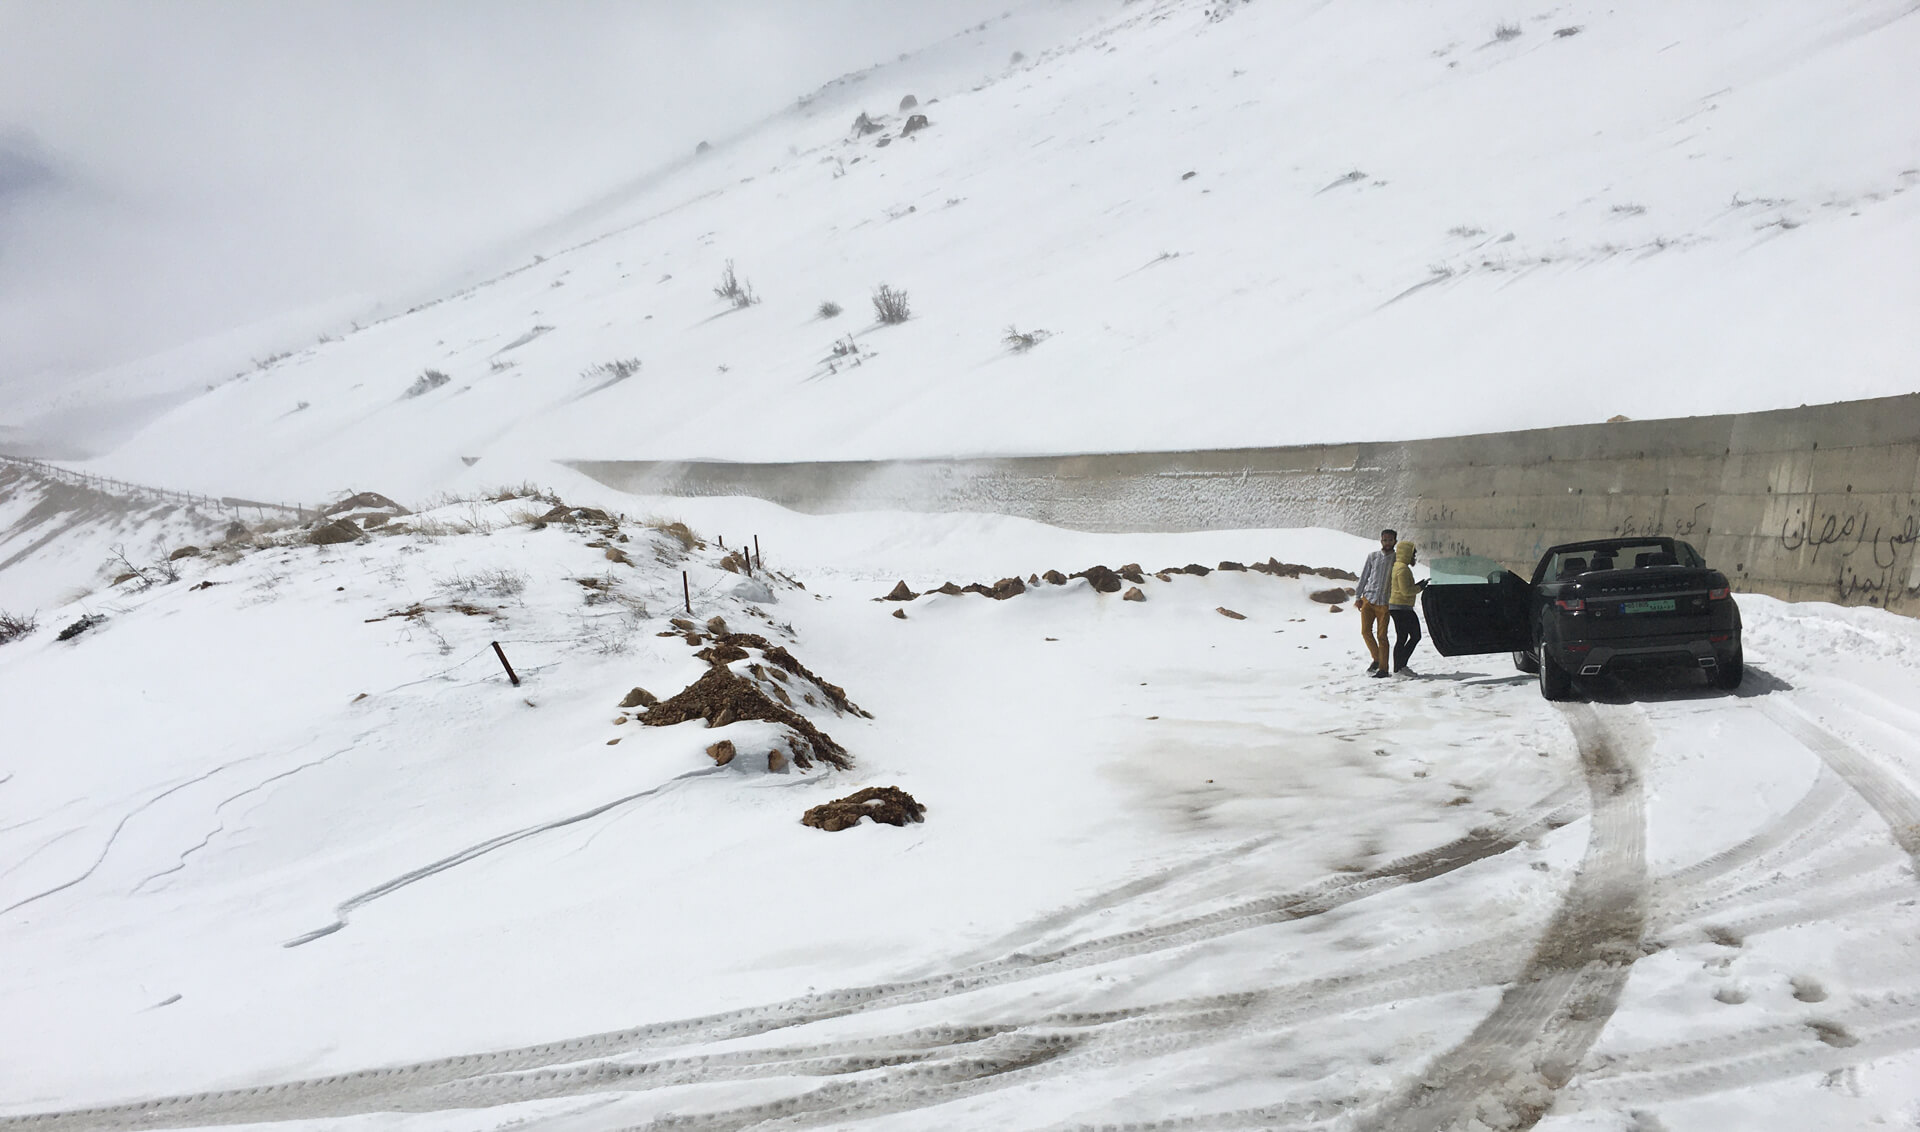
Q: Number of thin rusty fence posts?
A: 5